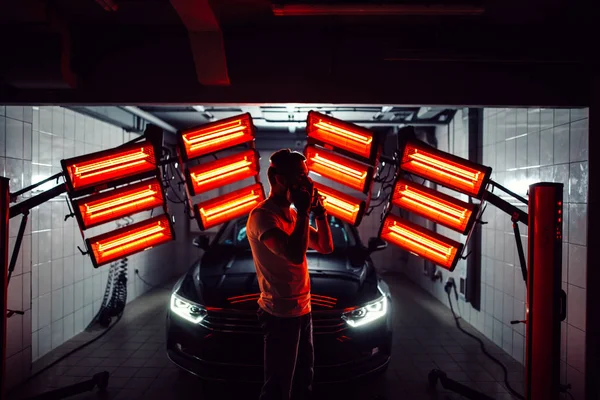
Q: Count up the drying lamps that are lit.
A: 12